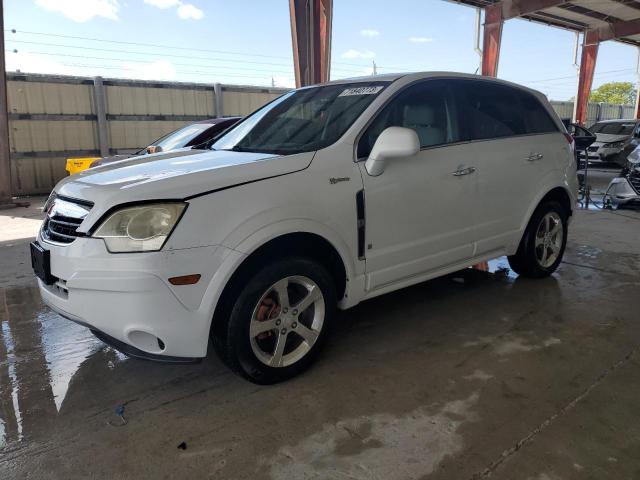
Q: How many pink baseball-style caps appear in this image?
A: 0